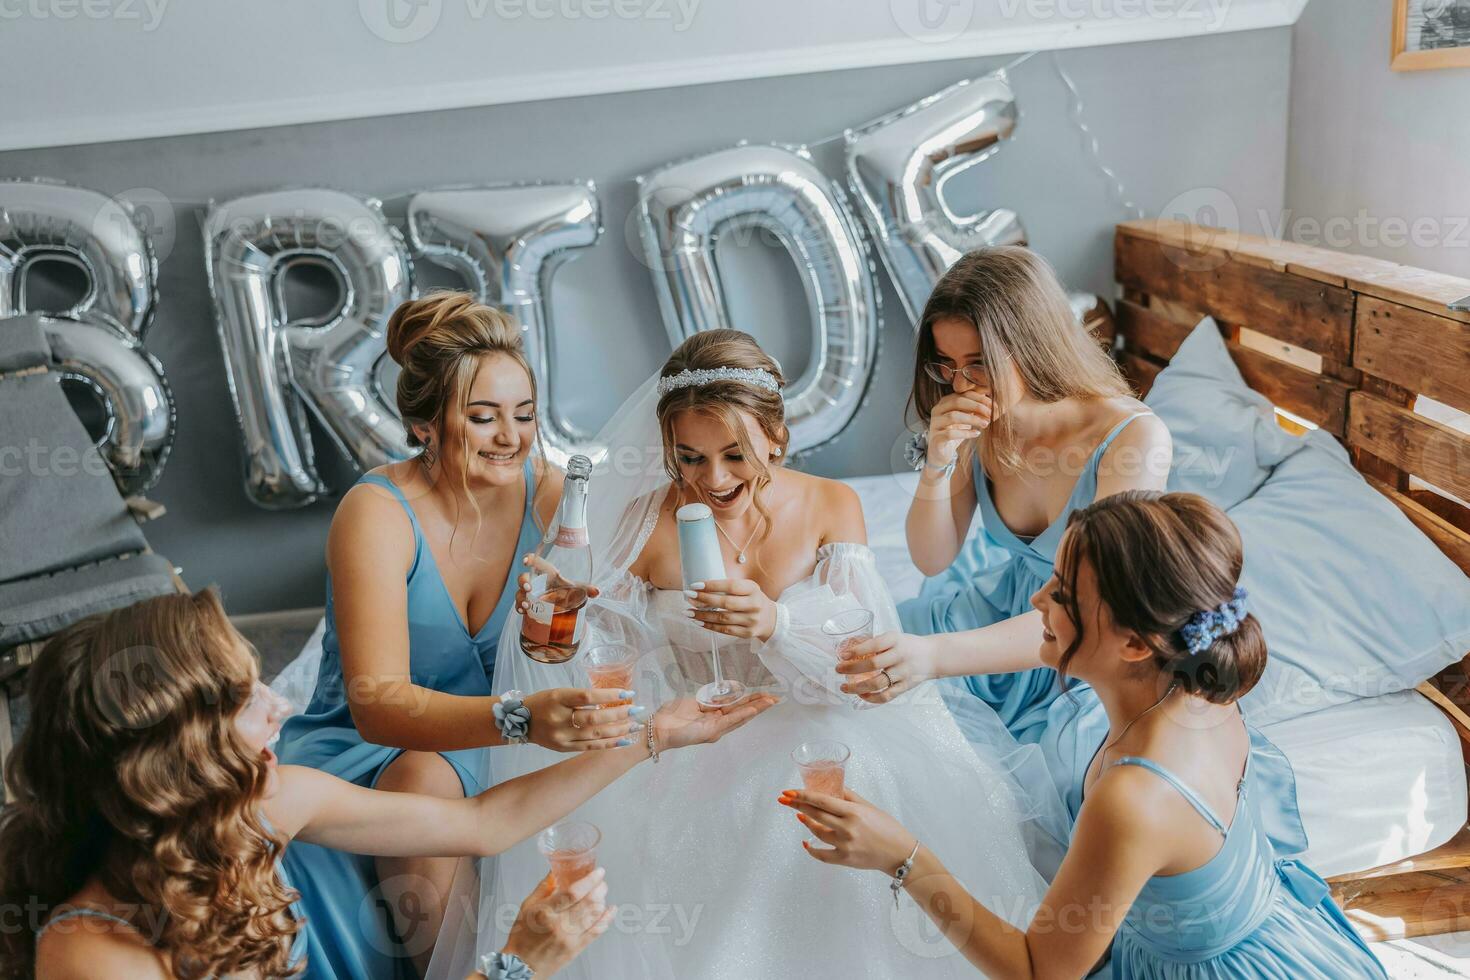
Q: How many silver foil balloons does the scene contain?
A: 5